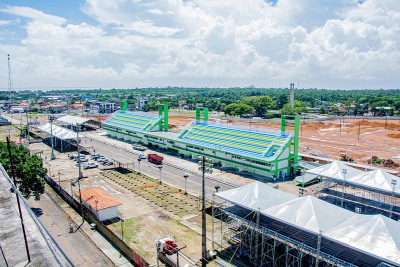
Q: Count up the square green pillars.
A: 8